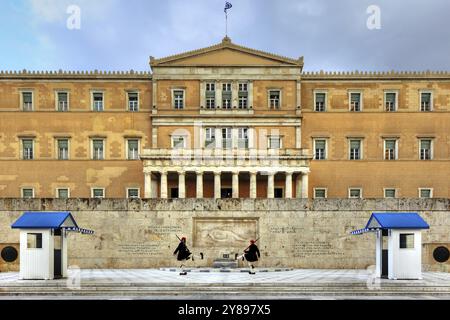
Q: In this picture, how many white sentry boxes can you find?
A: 2